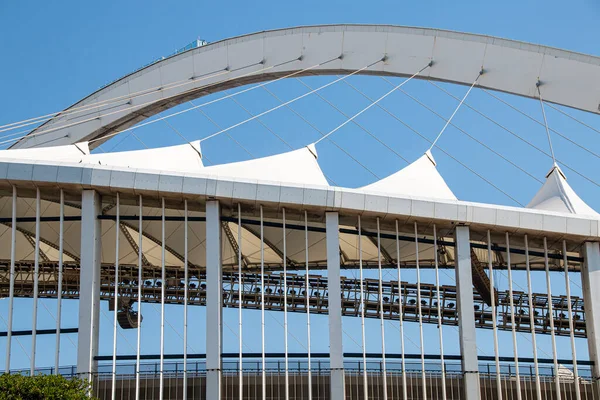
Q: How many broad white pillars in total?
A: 5